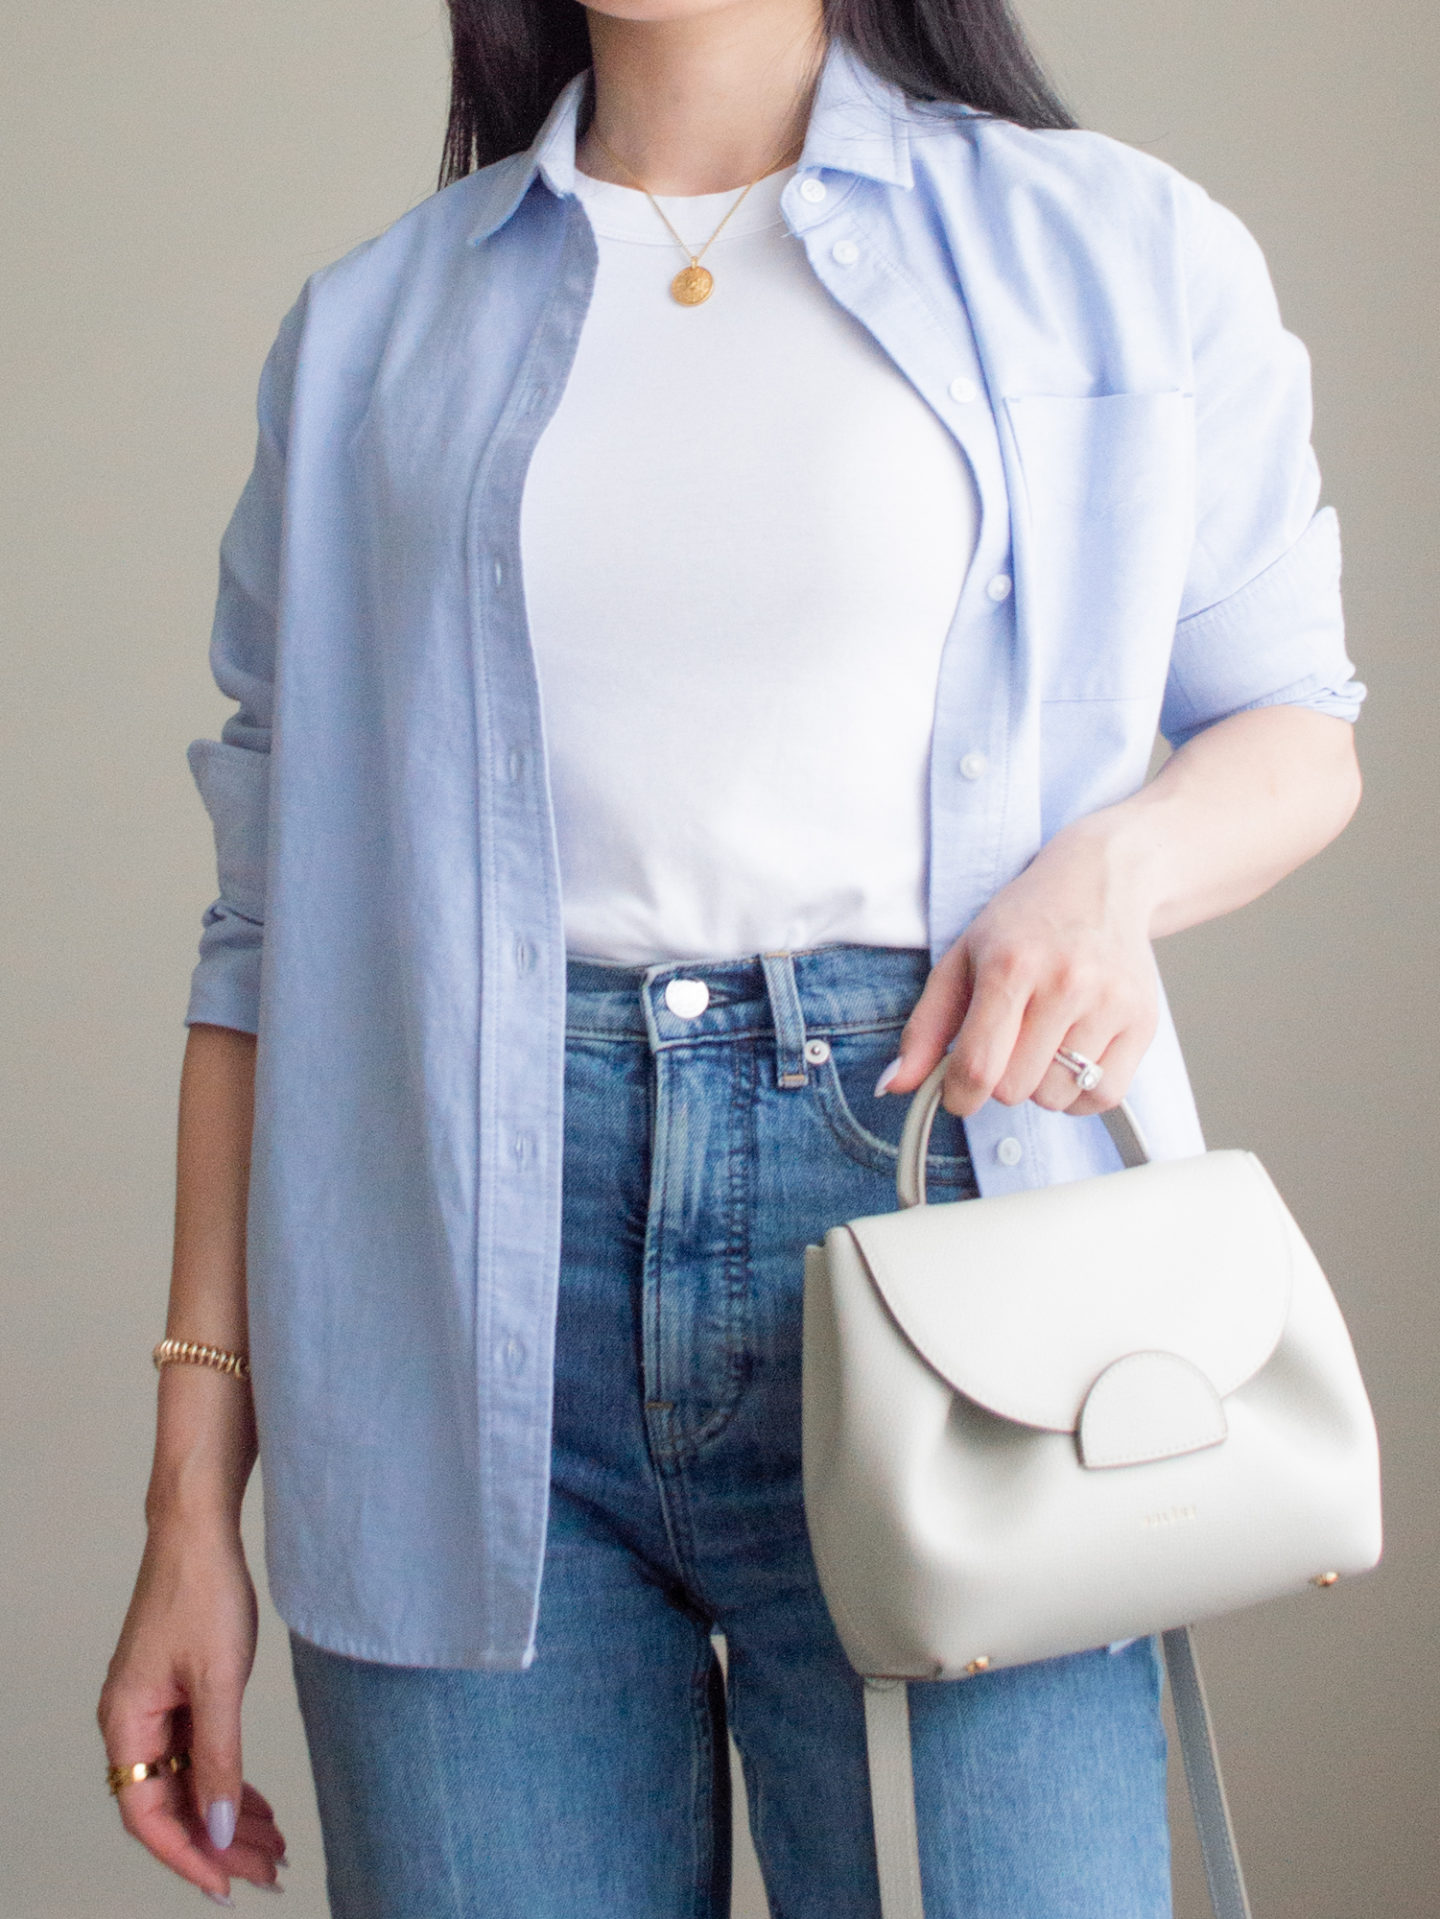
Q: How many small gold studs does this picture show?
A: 2